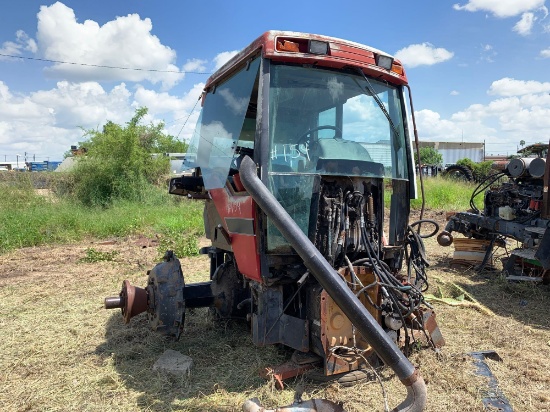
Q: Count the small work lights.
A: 2